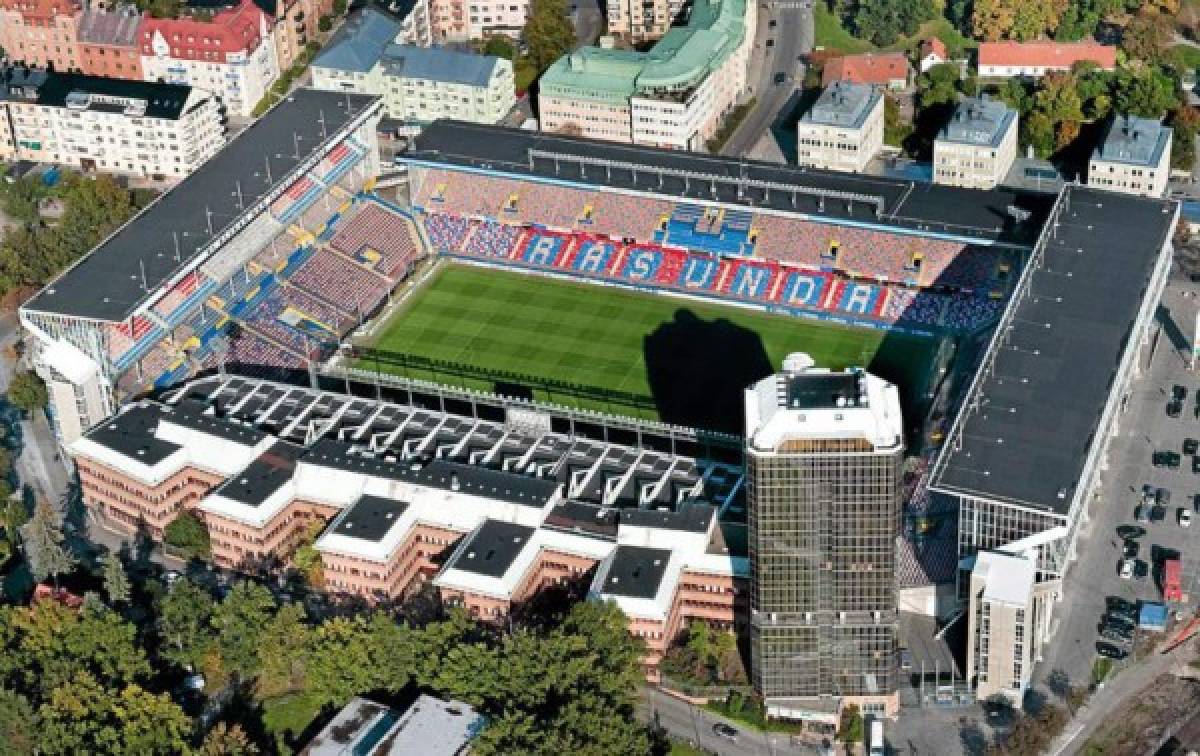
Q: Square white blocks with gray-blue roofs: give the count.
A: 3